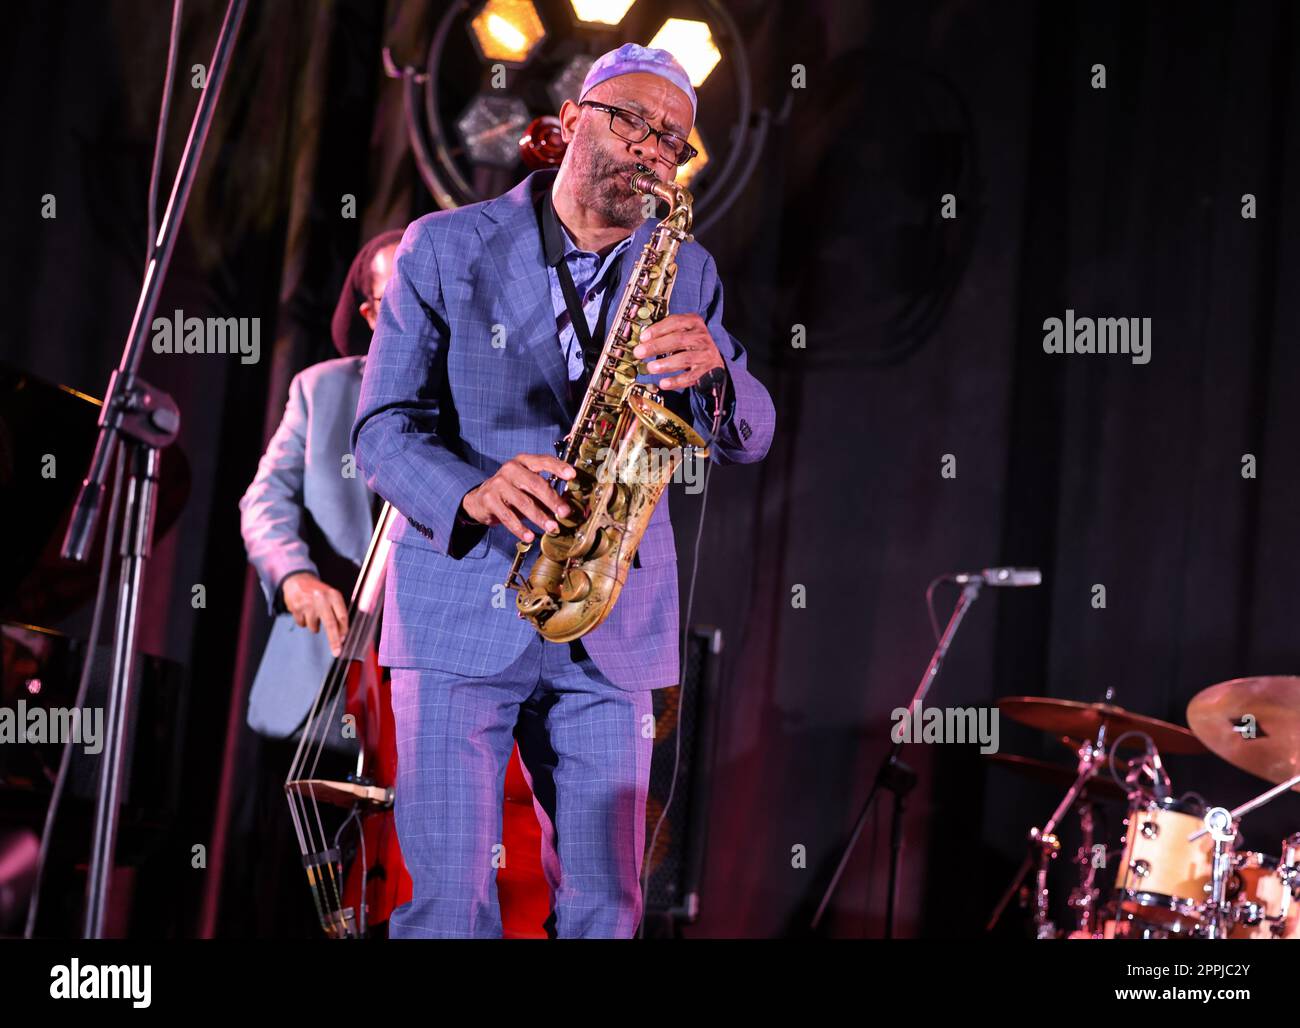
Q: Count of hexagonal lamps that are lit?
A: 4